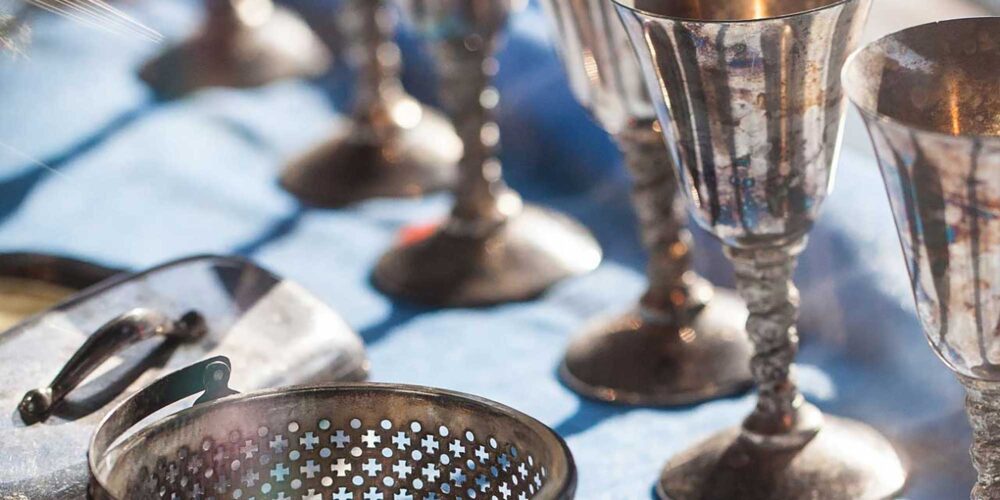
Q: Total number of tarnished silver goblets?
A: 6